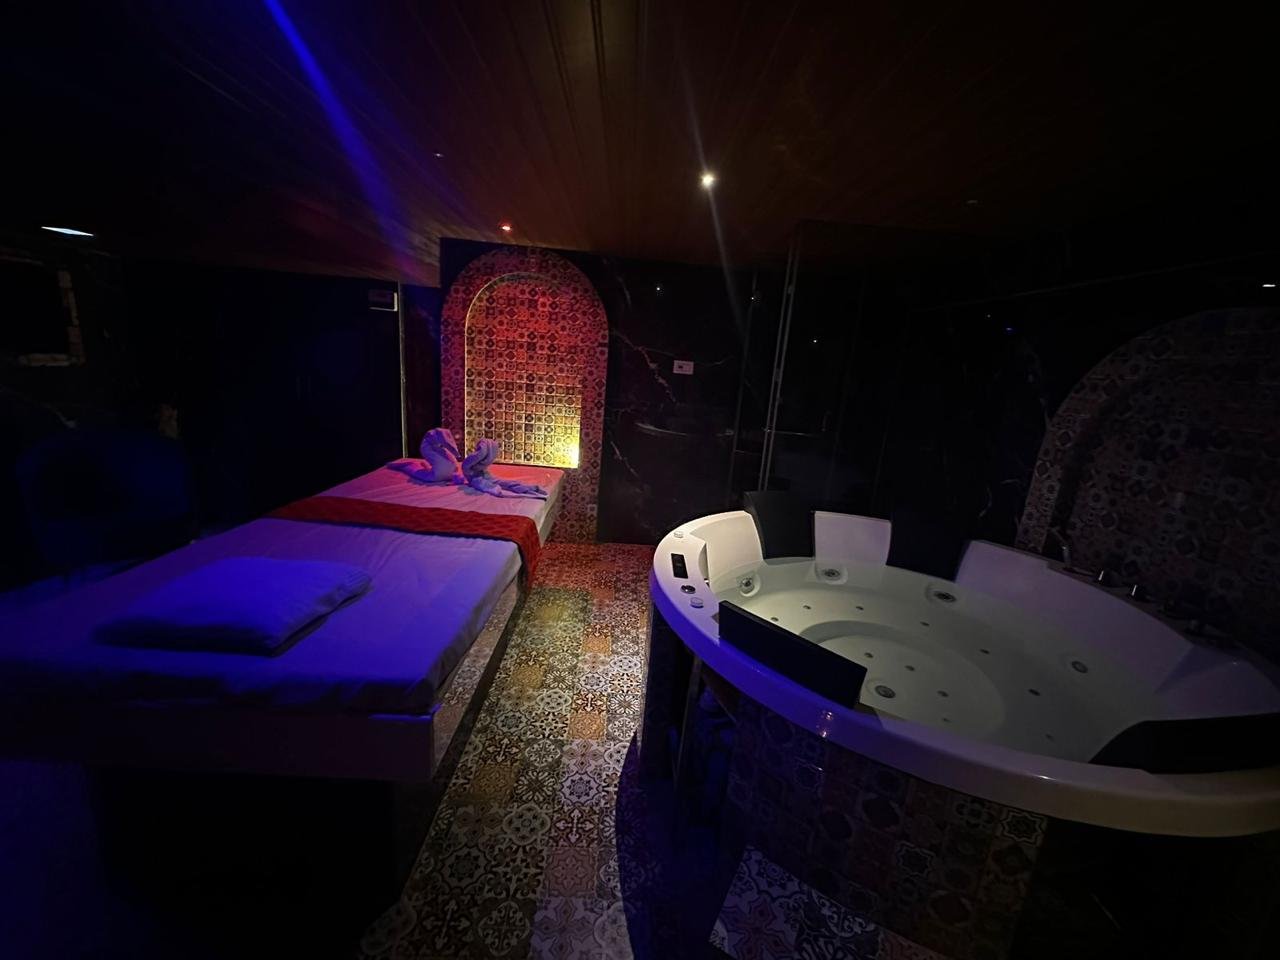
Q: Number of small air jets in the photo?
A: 11